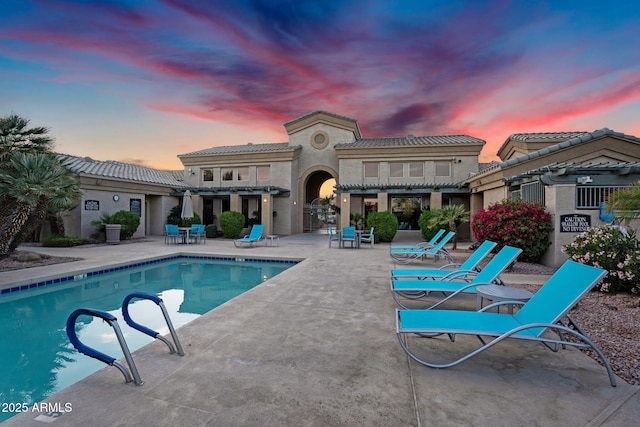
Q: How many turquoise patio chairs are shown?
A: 13